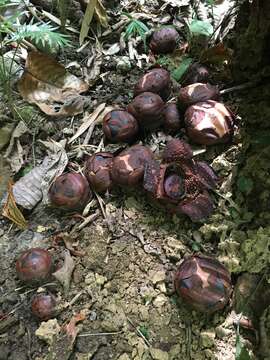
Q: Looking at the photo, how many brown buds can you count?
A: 14